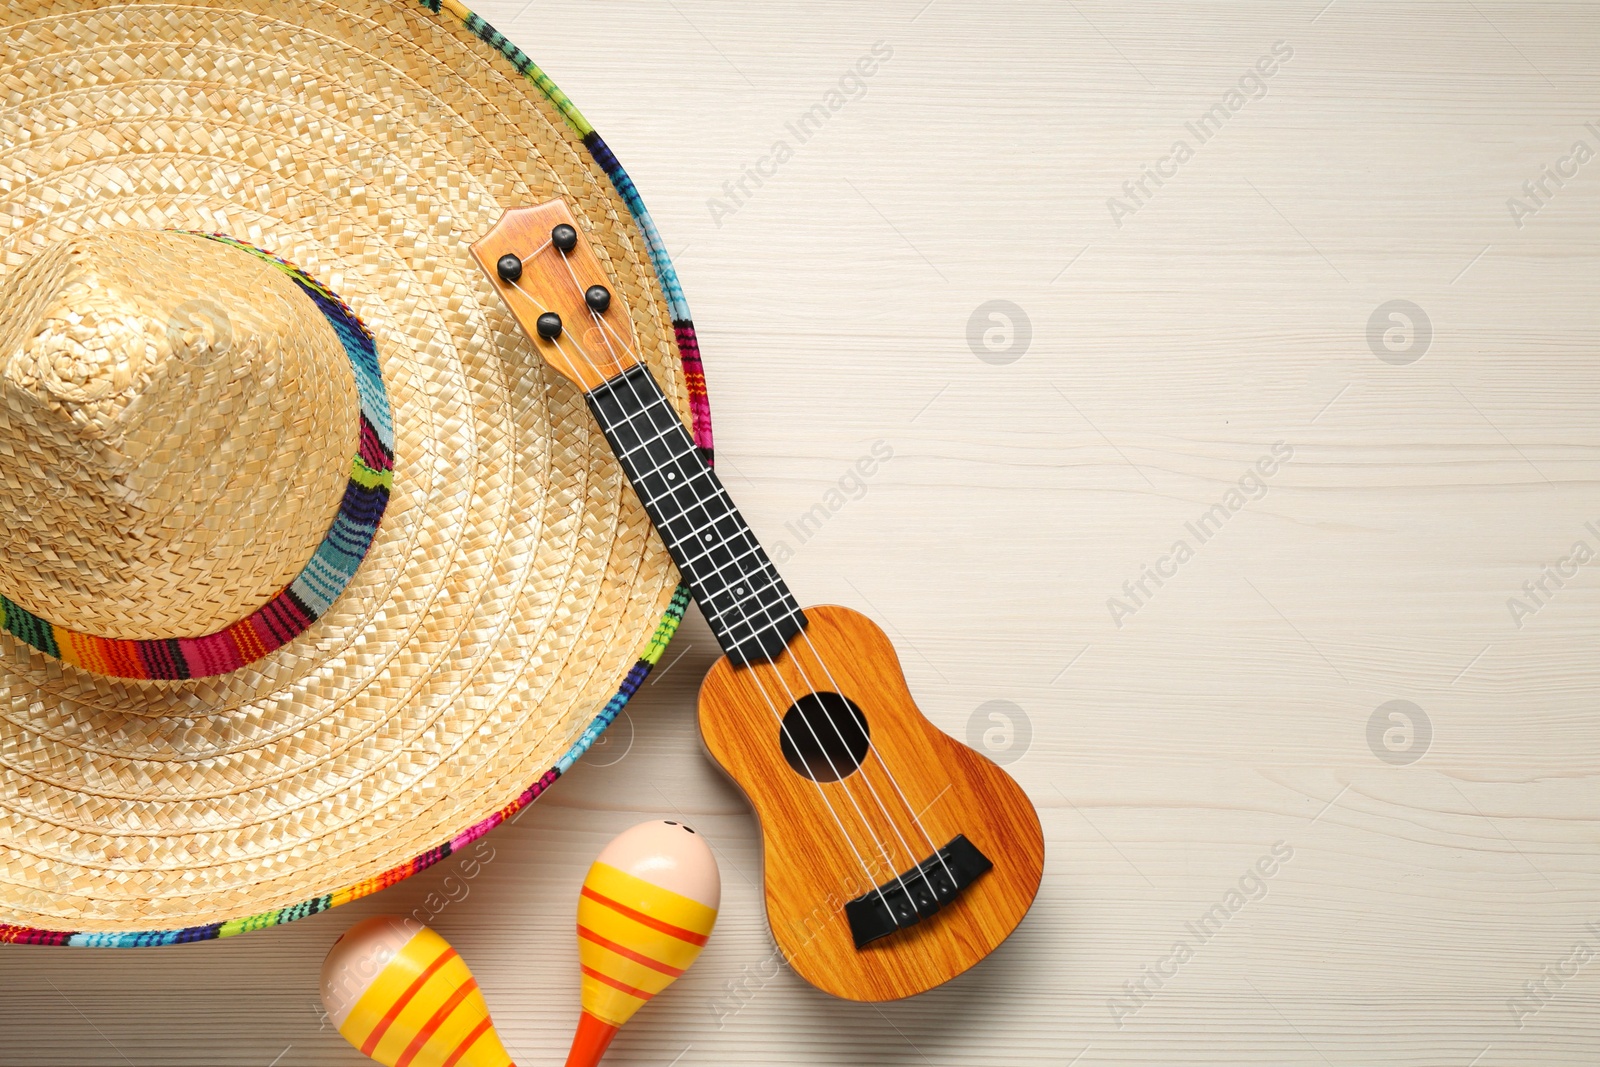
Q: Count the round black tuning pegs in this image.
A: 4